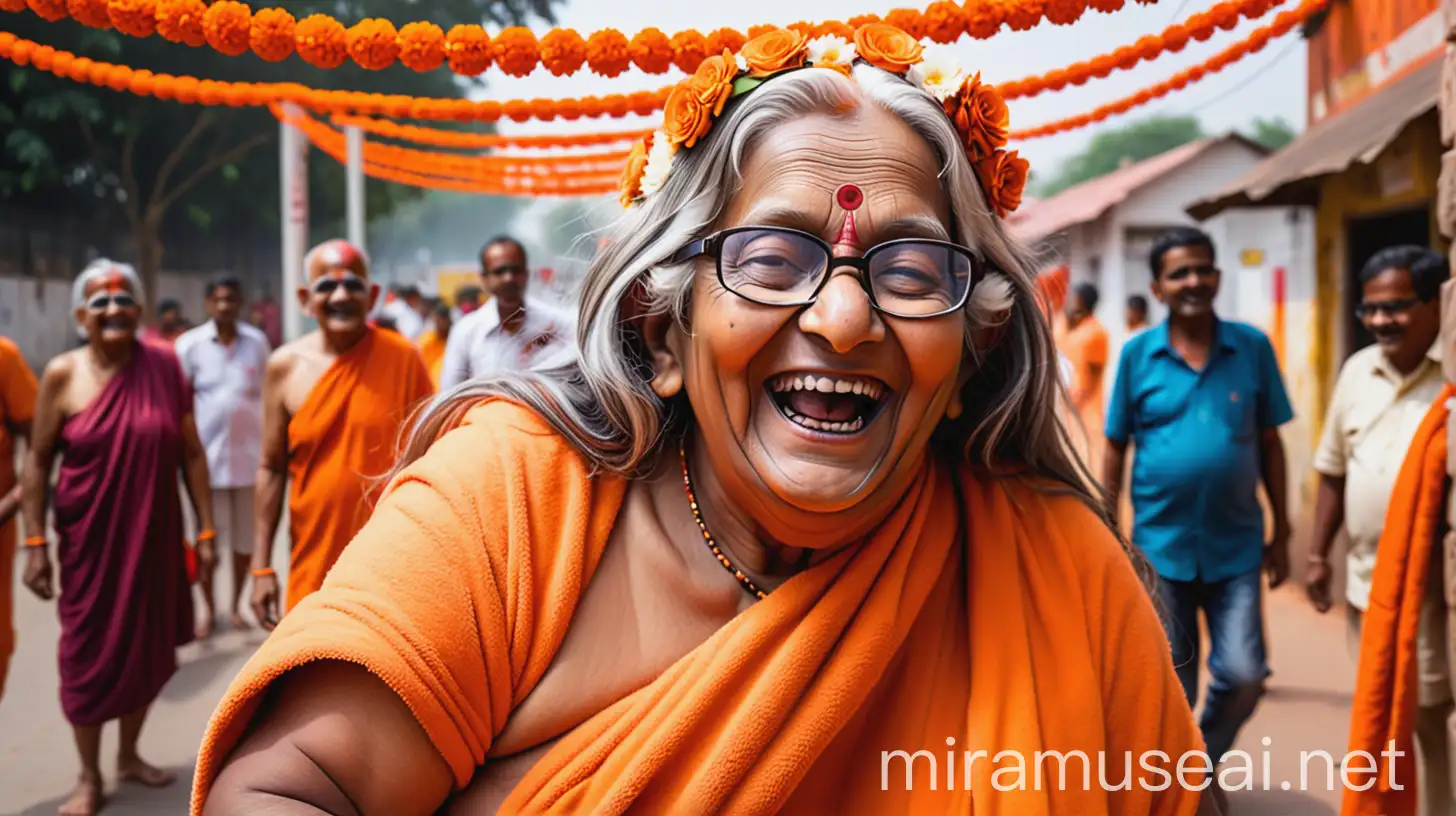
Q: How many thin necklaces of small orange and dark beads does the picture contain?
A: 1